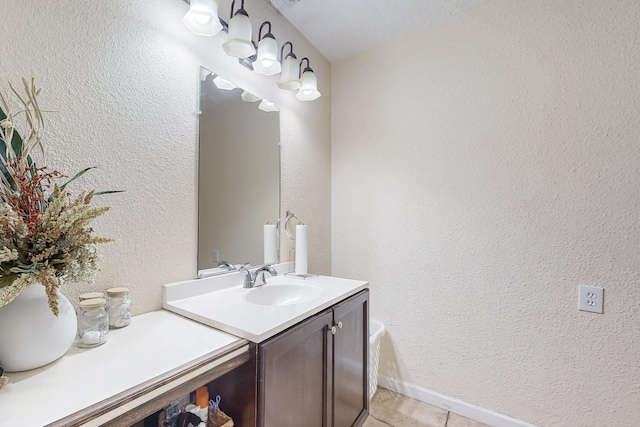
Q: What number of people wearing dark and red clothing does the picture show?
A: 0